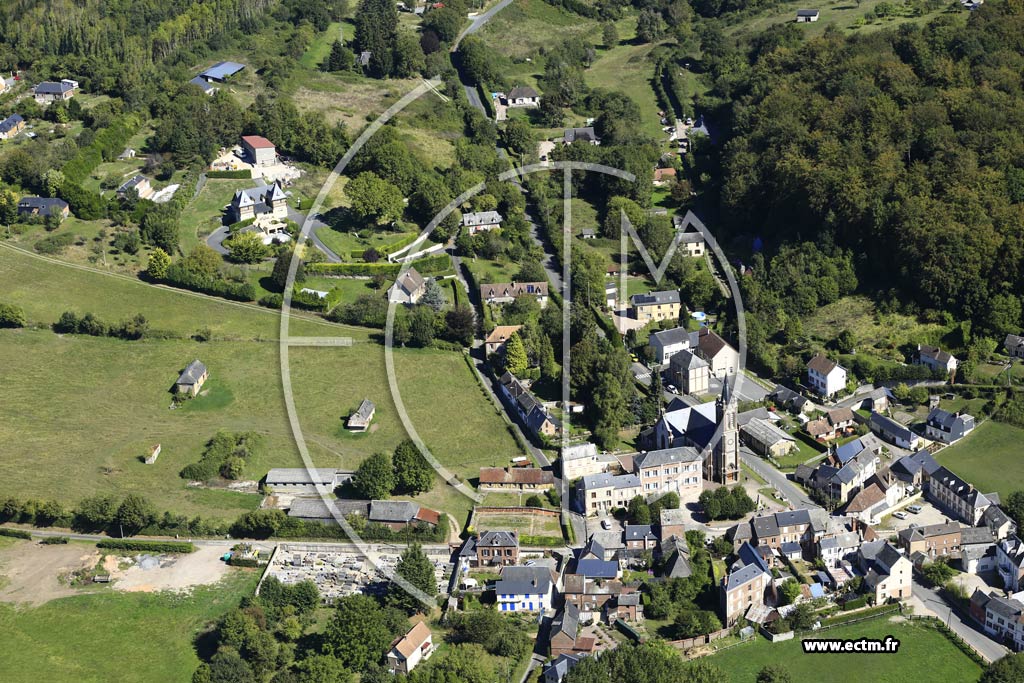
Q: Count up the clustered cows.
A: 0